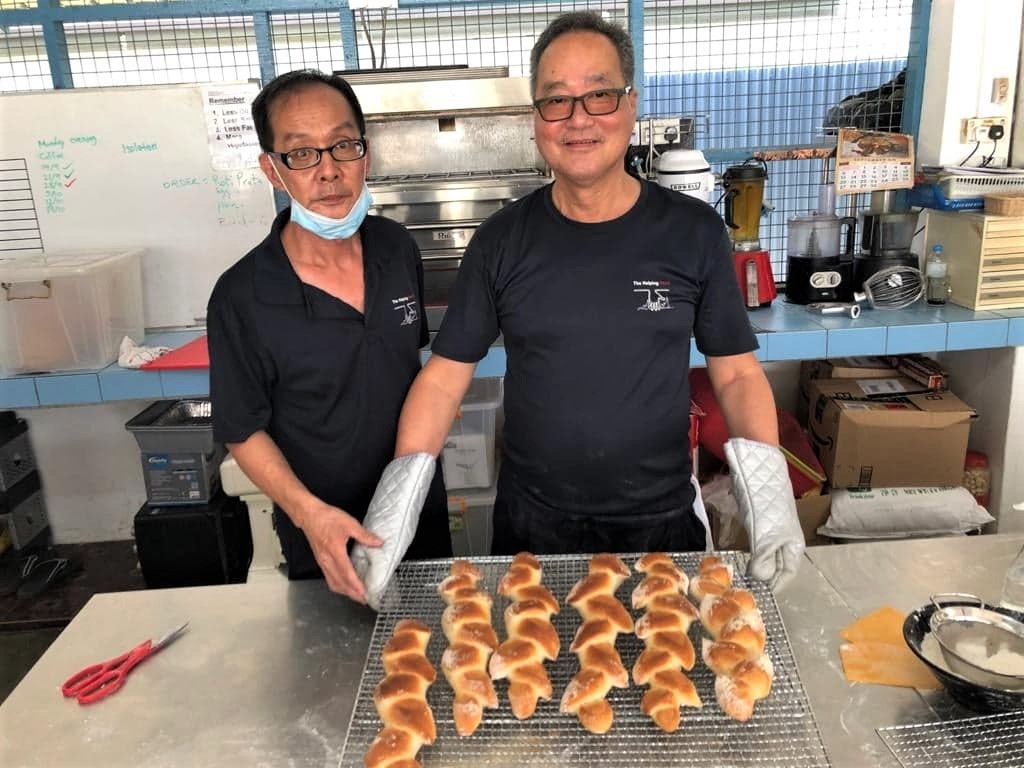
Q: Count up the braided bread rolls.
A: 6